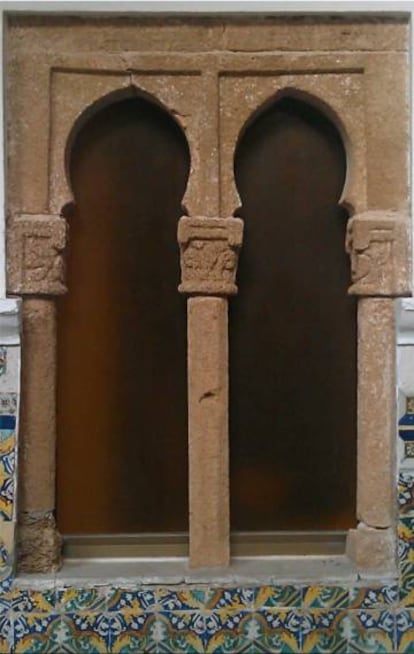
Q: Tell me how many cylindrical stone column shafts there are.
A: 3